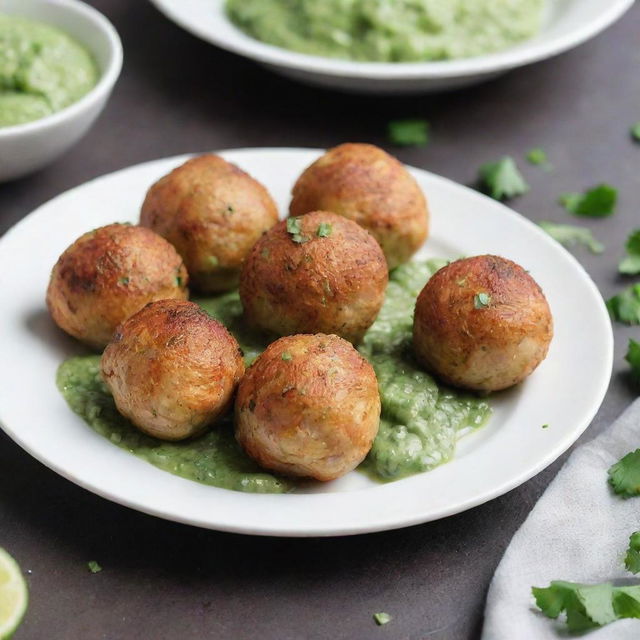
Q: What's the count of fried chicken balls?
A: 7